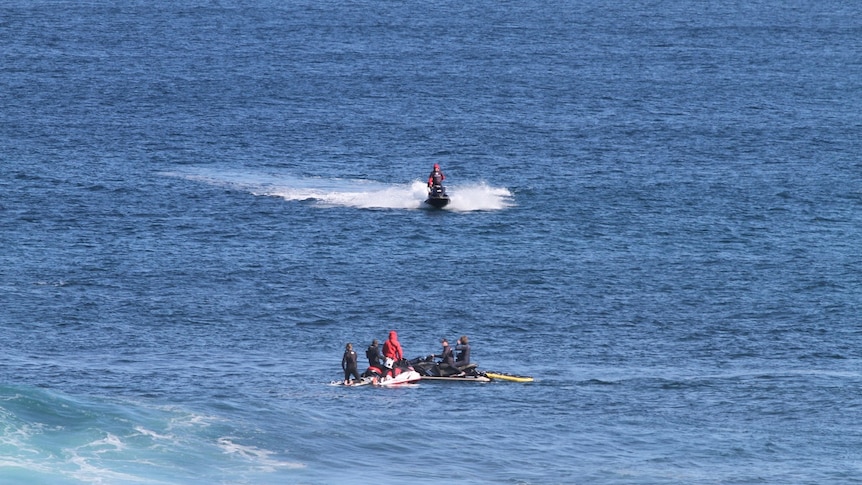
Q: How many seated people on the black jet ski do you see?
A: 2